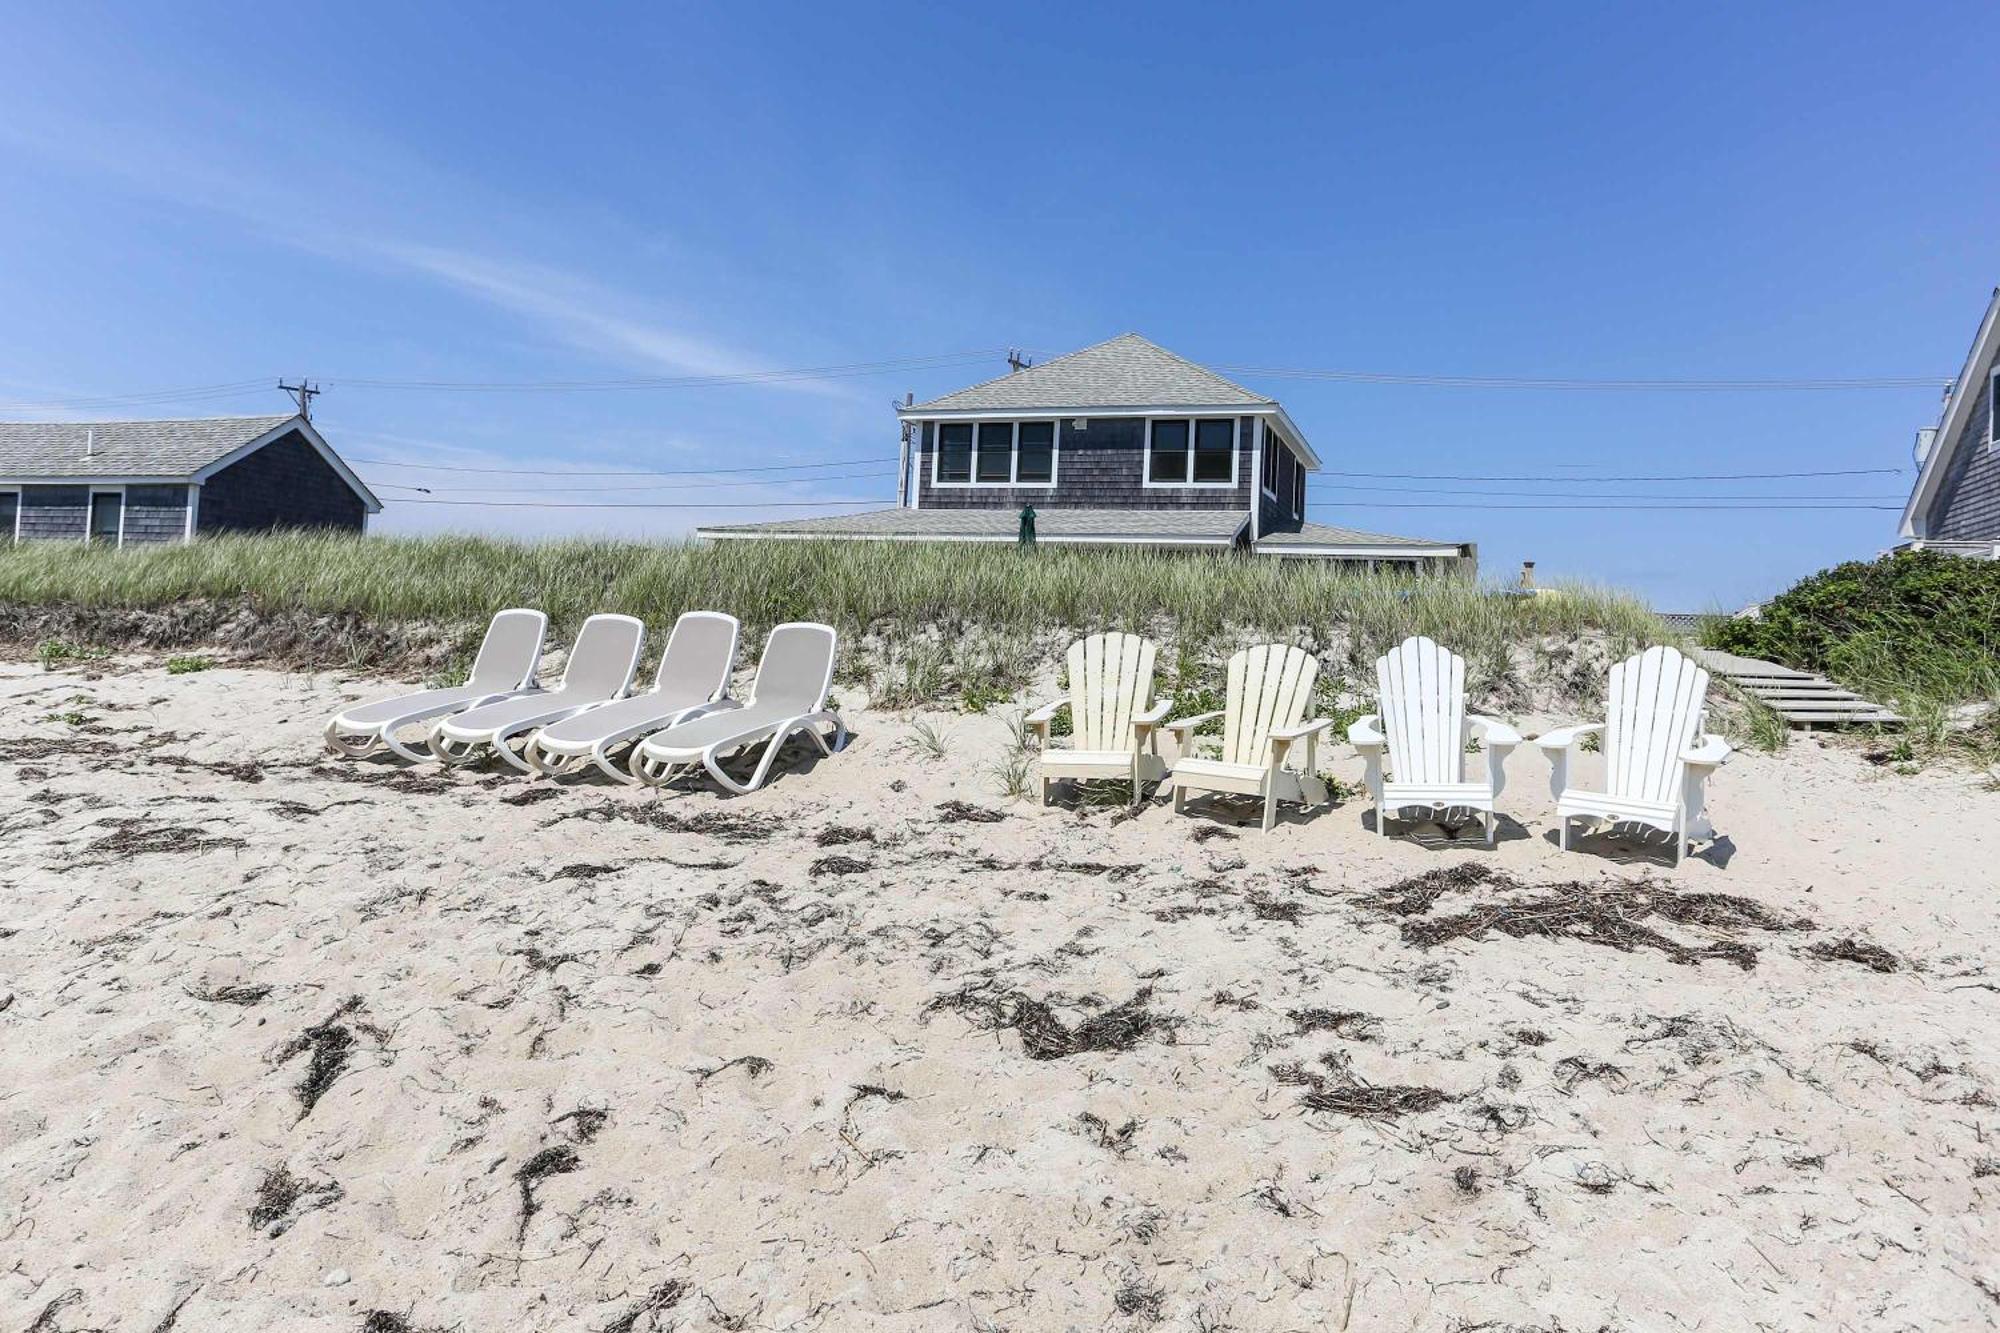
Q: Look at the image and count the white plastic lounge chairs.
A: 4